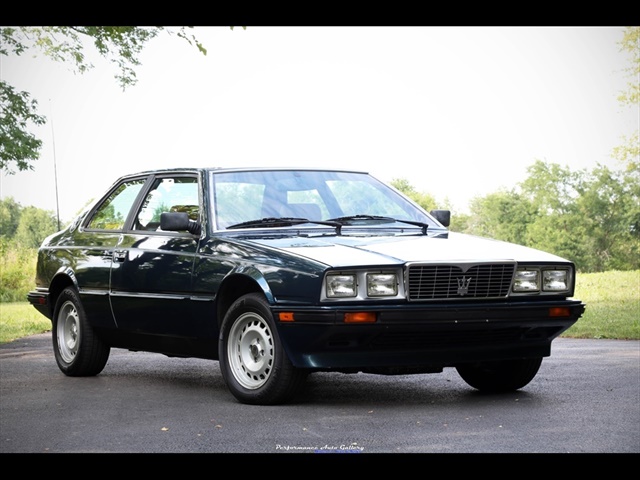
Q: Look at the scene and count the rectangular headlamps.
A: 4